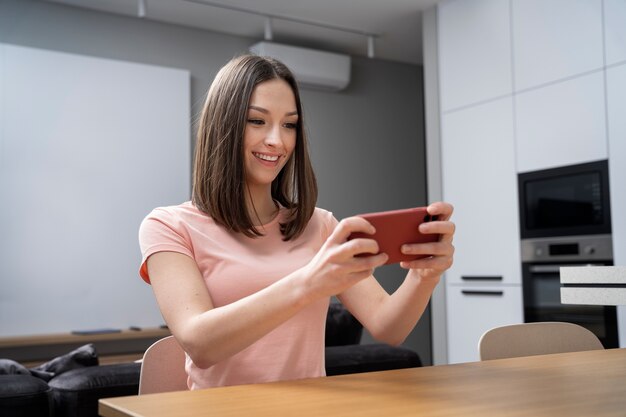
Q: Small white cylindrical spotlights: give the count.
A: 3